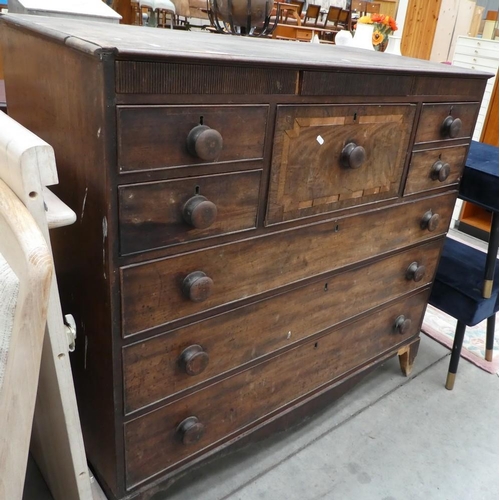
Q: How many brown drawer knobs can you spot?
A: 11